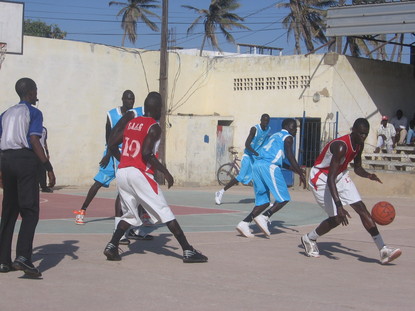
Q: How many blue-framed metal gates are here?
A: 1